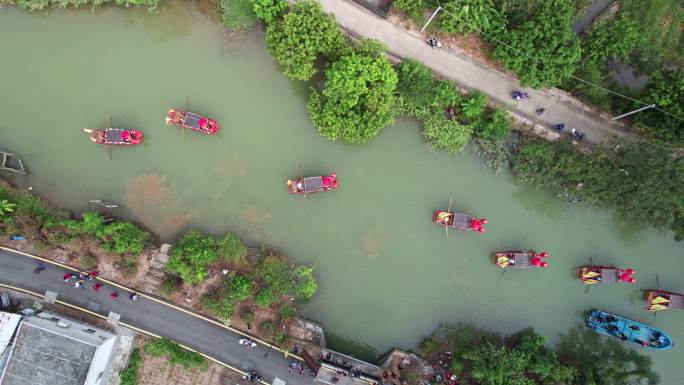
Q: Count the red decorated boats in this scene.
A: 7